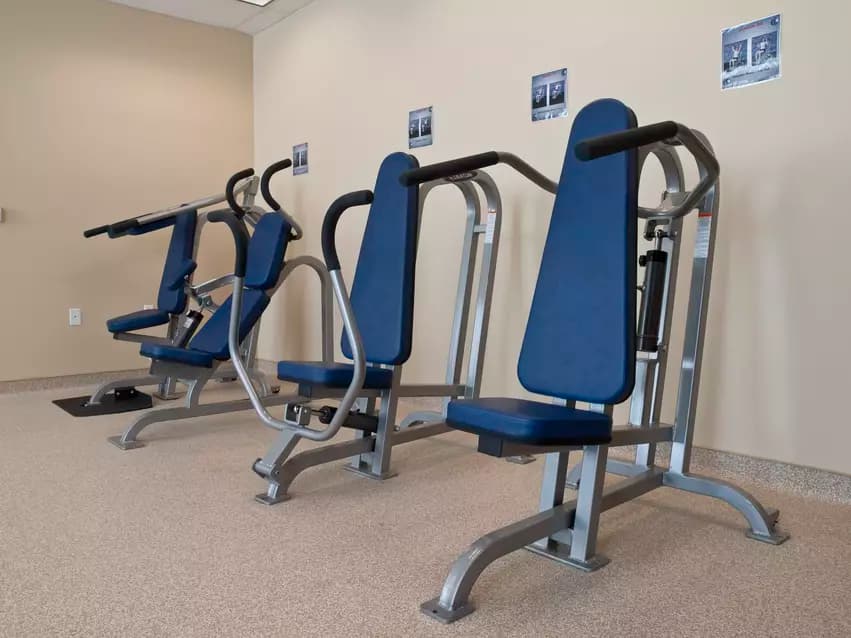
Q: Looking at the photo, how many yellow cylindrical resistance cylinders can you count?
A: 0